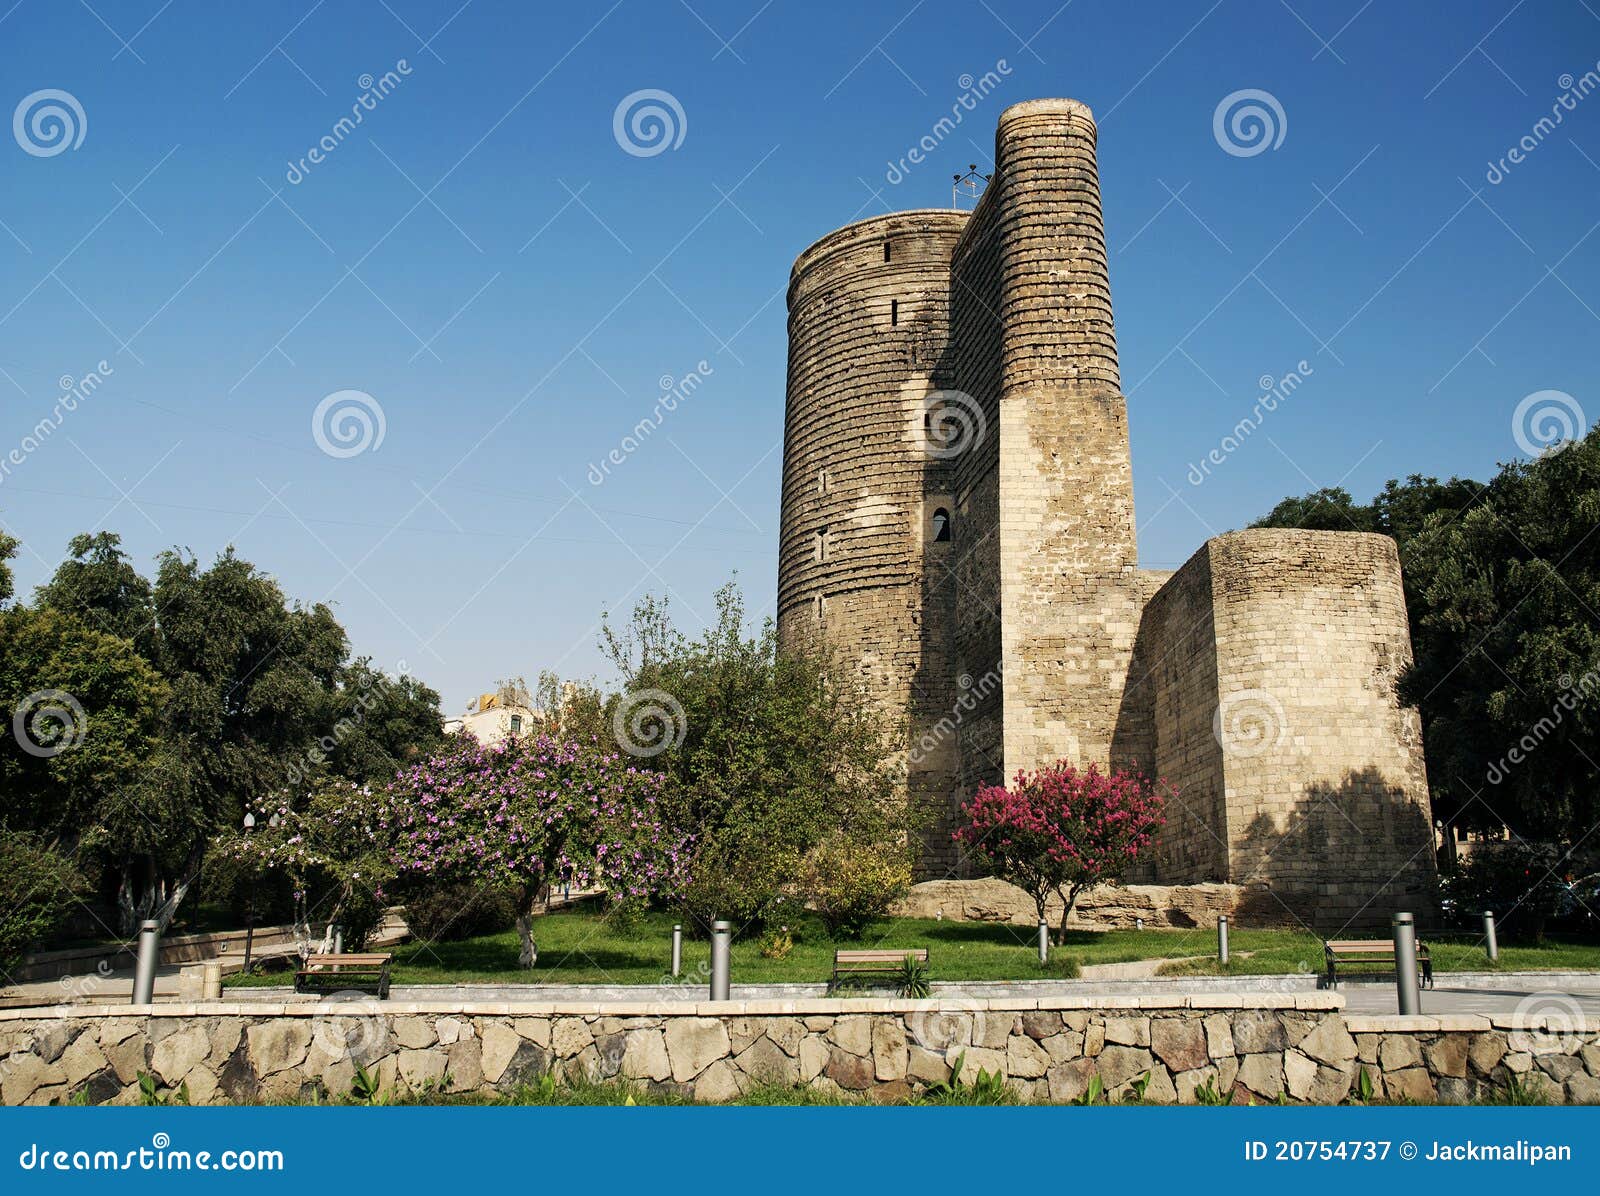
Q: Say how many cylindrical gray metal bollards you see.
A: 8